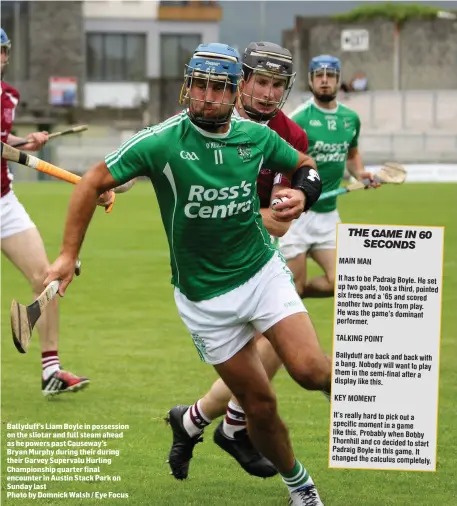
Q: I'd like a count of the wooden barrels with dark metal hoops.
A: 0